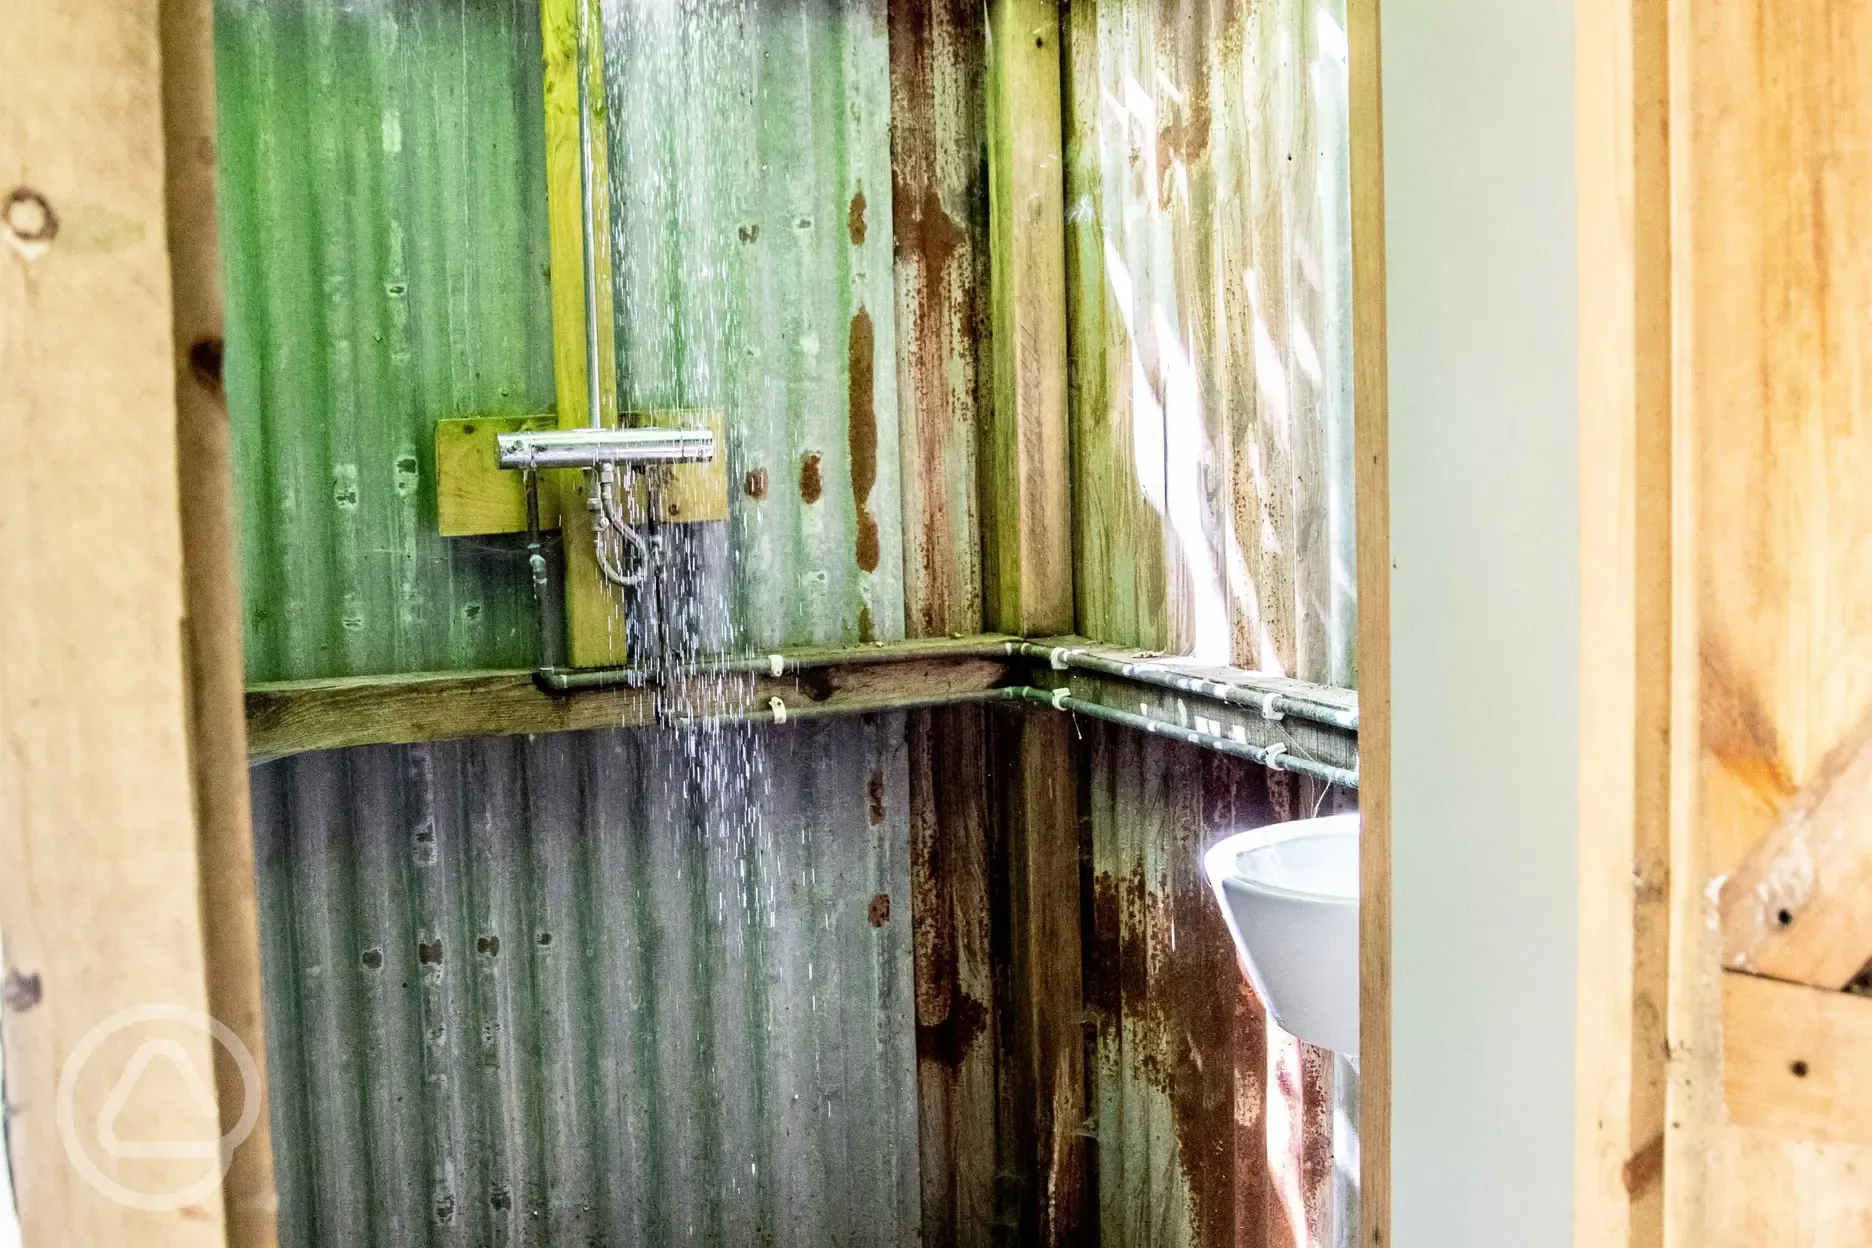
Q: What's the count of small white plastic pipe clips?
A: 6